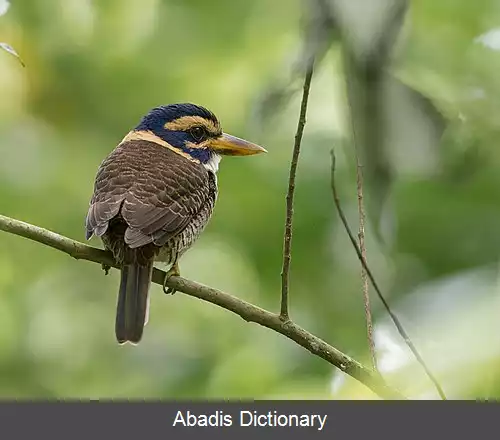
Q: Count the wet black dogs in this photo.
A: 0